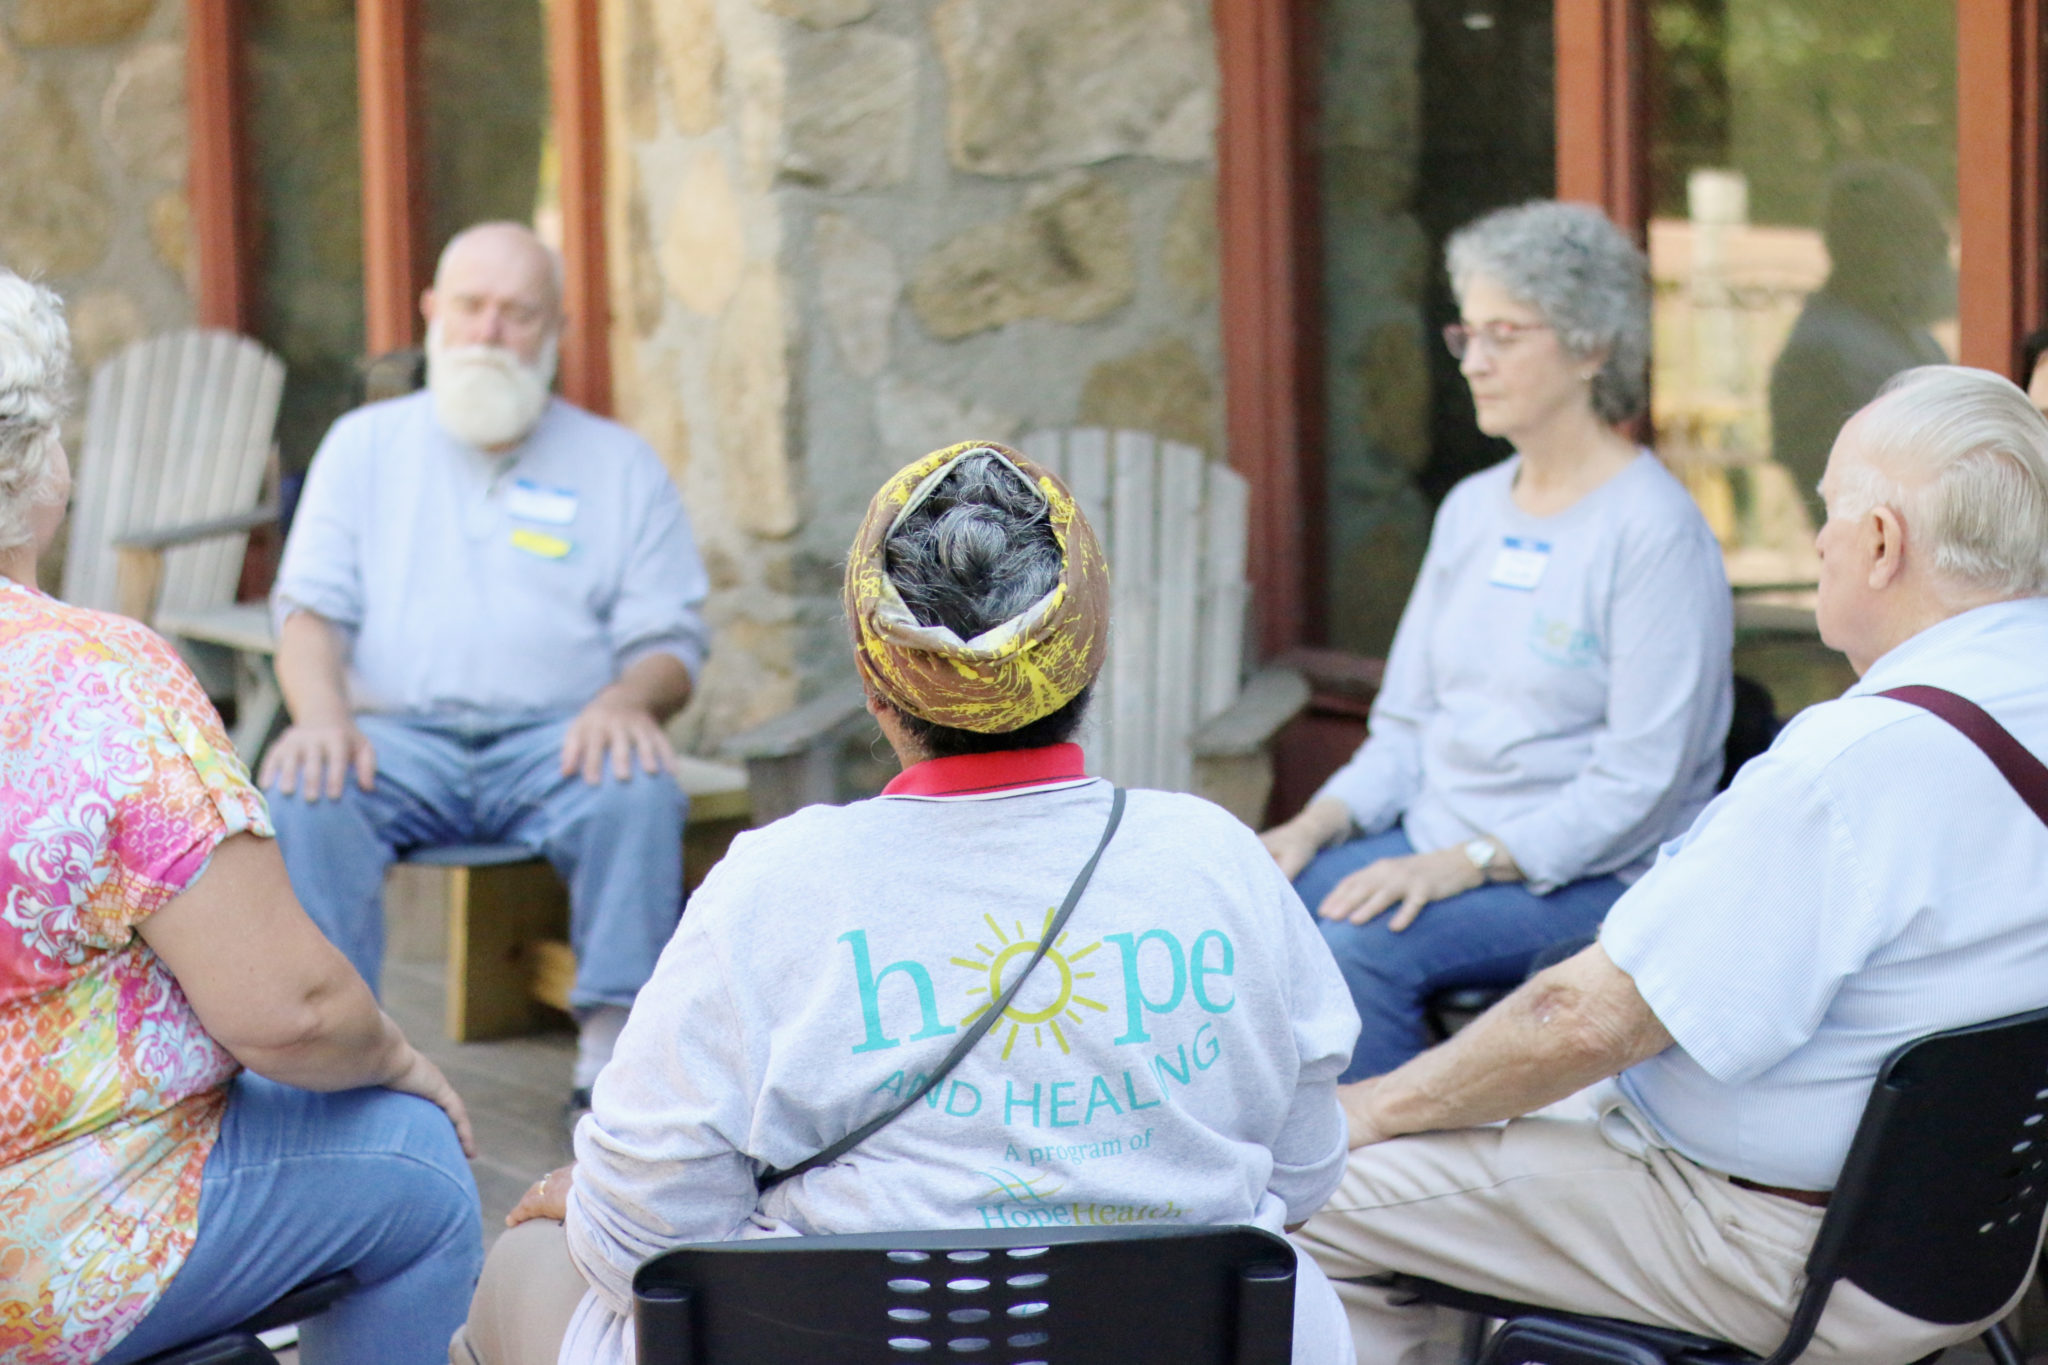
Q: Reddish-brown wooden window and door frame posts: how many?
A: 6